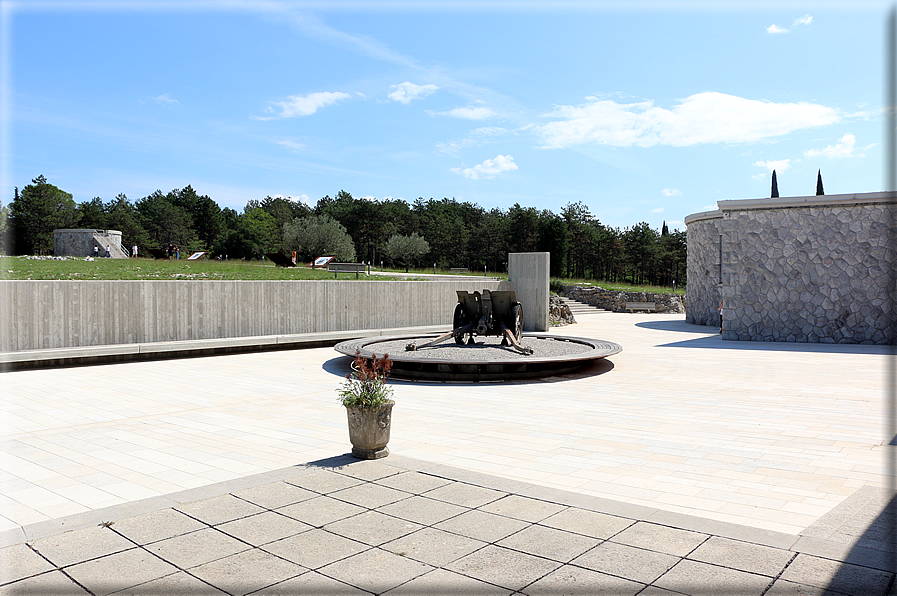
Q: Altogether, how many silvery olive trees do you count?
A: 2